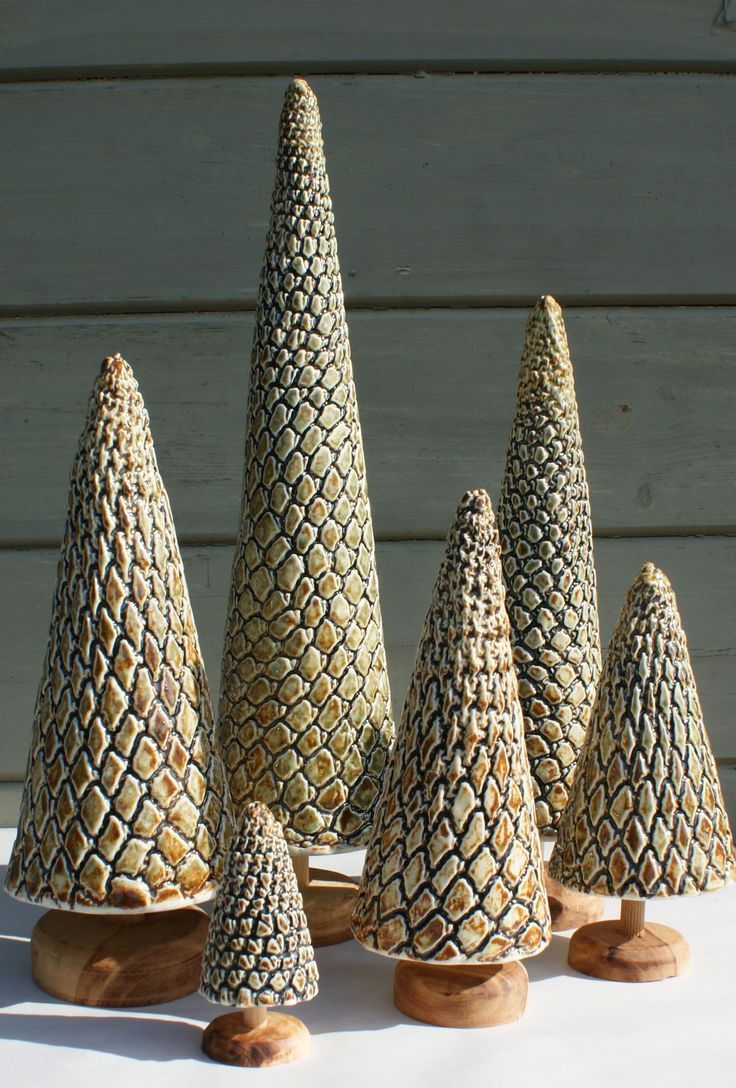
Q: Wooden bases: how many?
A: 6